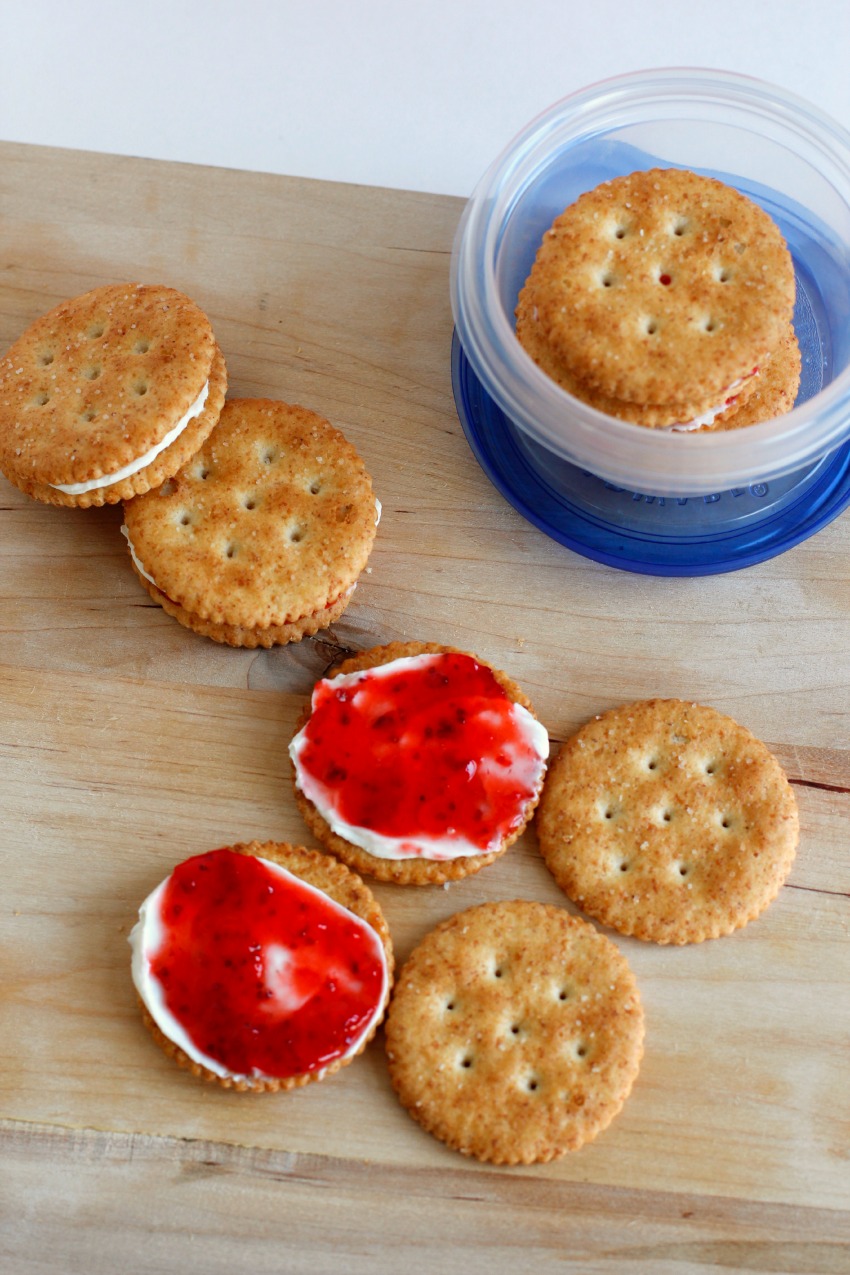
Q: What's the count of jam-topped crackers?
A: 2